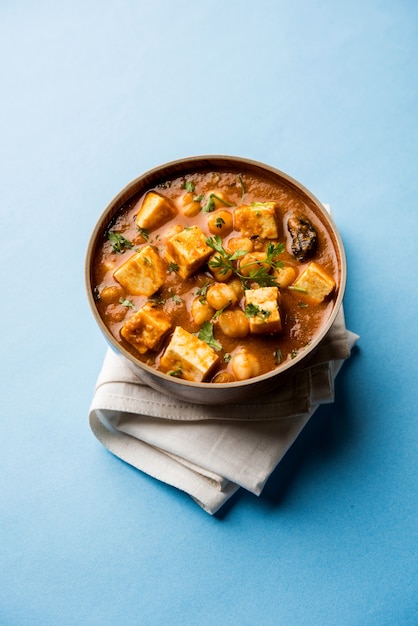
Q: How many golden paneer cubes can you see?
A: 8